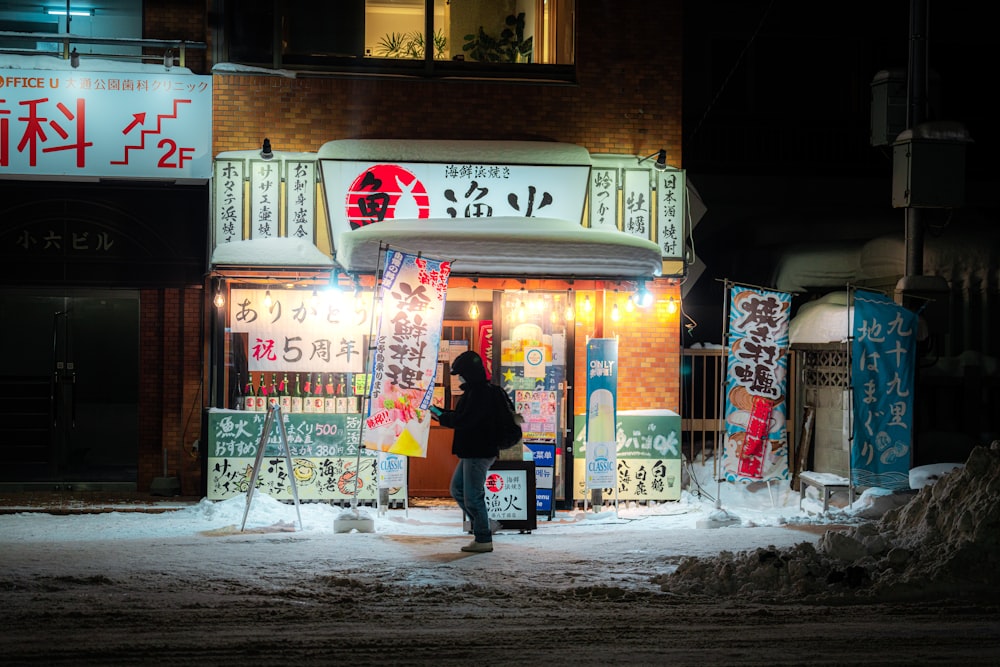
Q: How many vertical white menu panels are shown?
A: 6